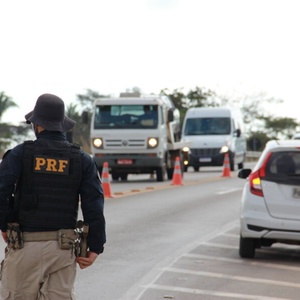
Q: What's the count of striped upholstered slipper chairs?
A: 0